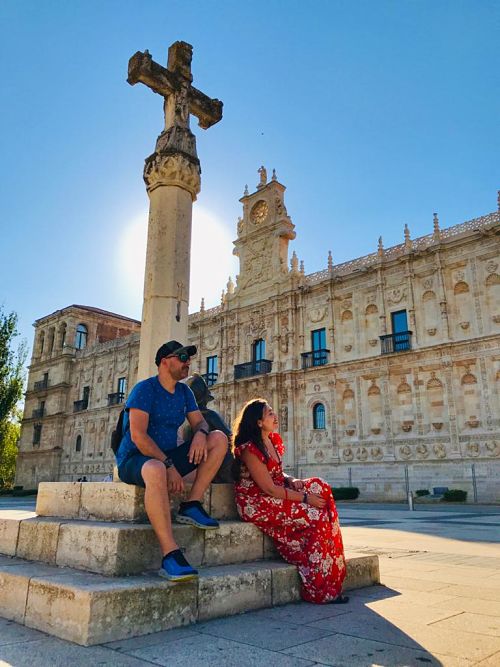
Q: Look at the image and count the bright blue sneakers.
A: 2